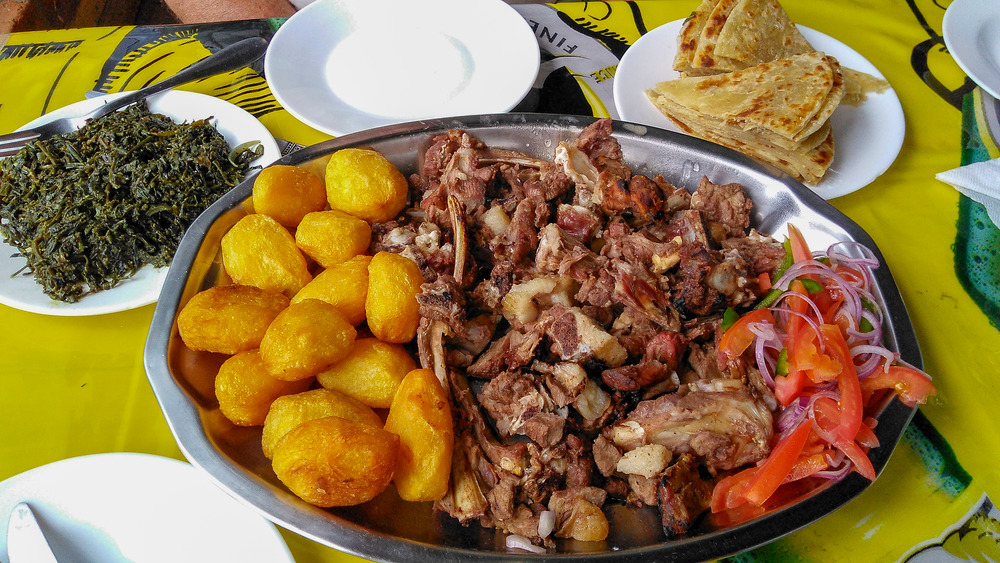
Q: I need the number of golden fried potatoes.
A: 13